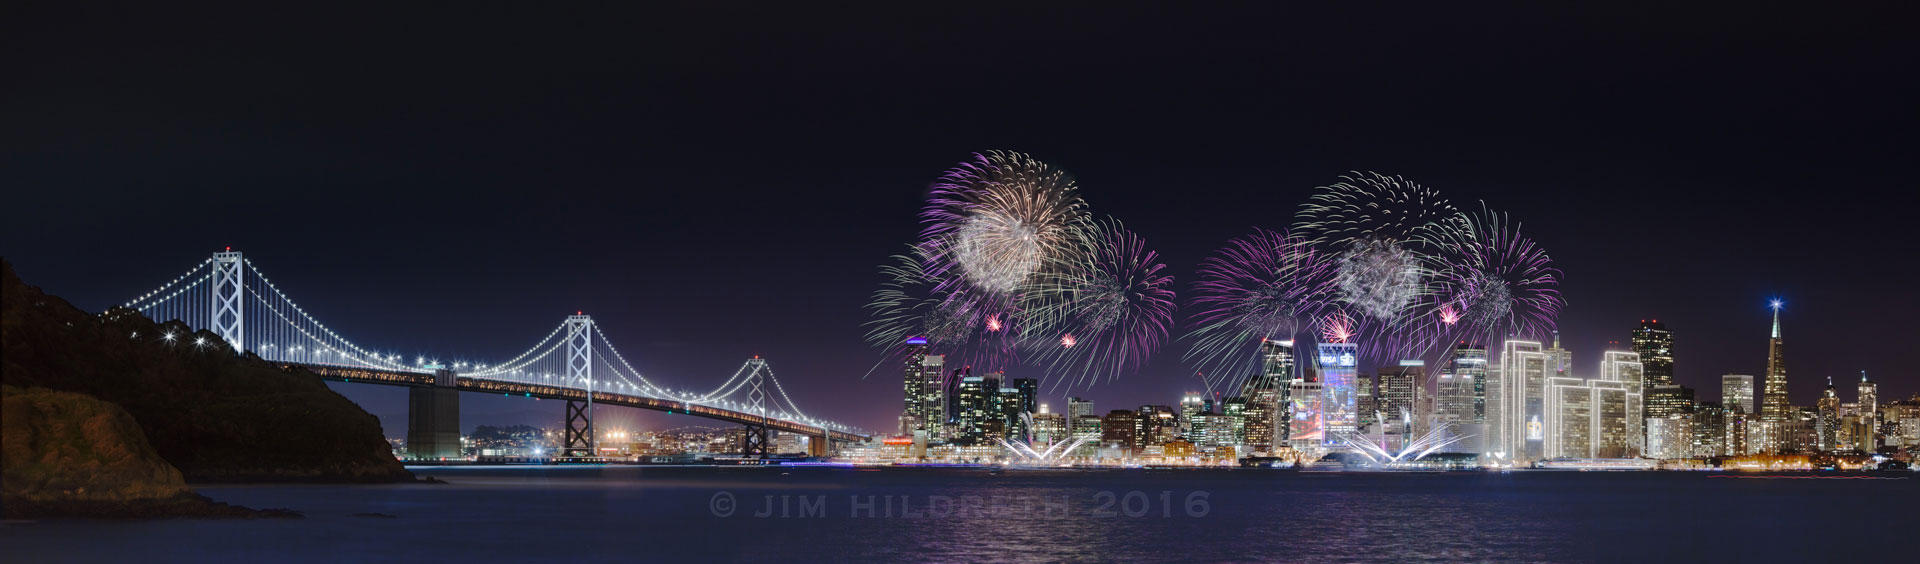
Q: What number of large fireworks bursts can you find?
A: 6